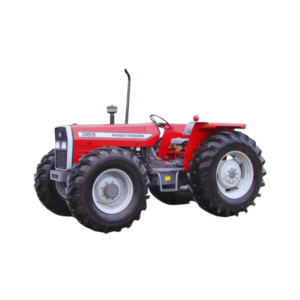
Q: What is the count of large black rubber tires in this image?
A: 4